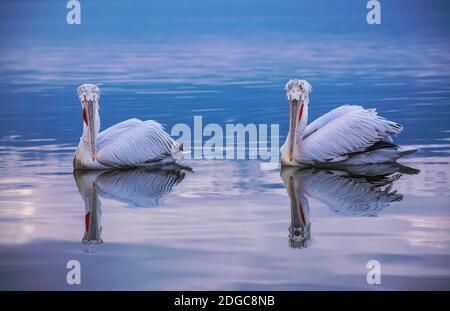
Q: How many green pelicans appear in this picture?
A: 0